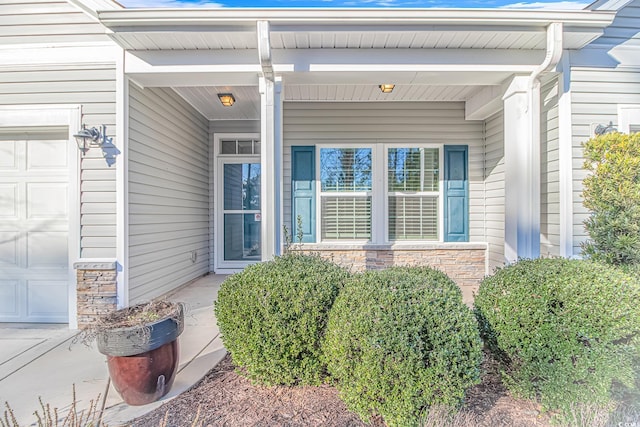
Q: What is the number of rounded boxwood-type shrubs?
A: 3